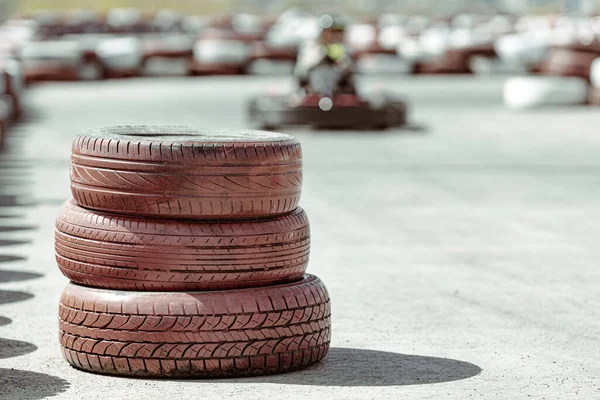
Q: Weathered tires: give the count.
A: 3